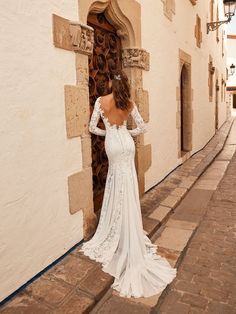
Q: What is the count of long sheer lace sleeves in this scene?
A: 2